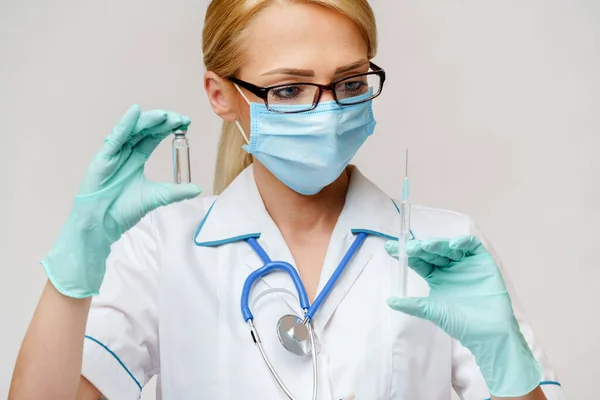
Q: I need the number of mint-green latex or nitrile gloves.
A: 2